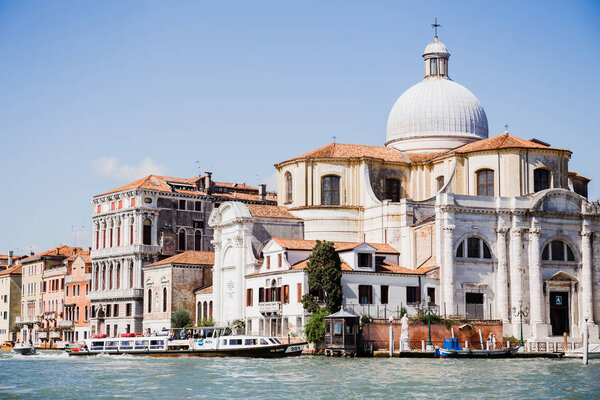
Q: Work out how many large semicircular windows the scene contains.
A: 2